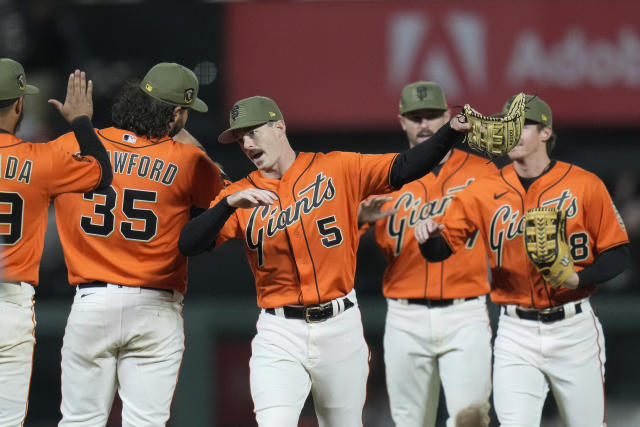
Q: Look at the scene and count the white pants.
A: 5